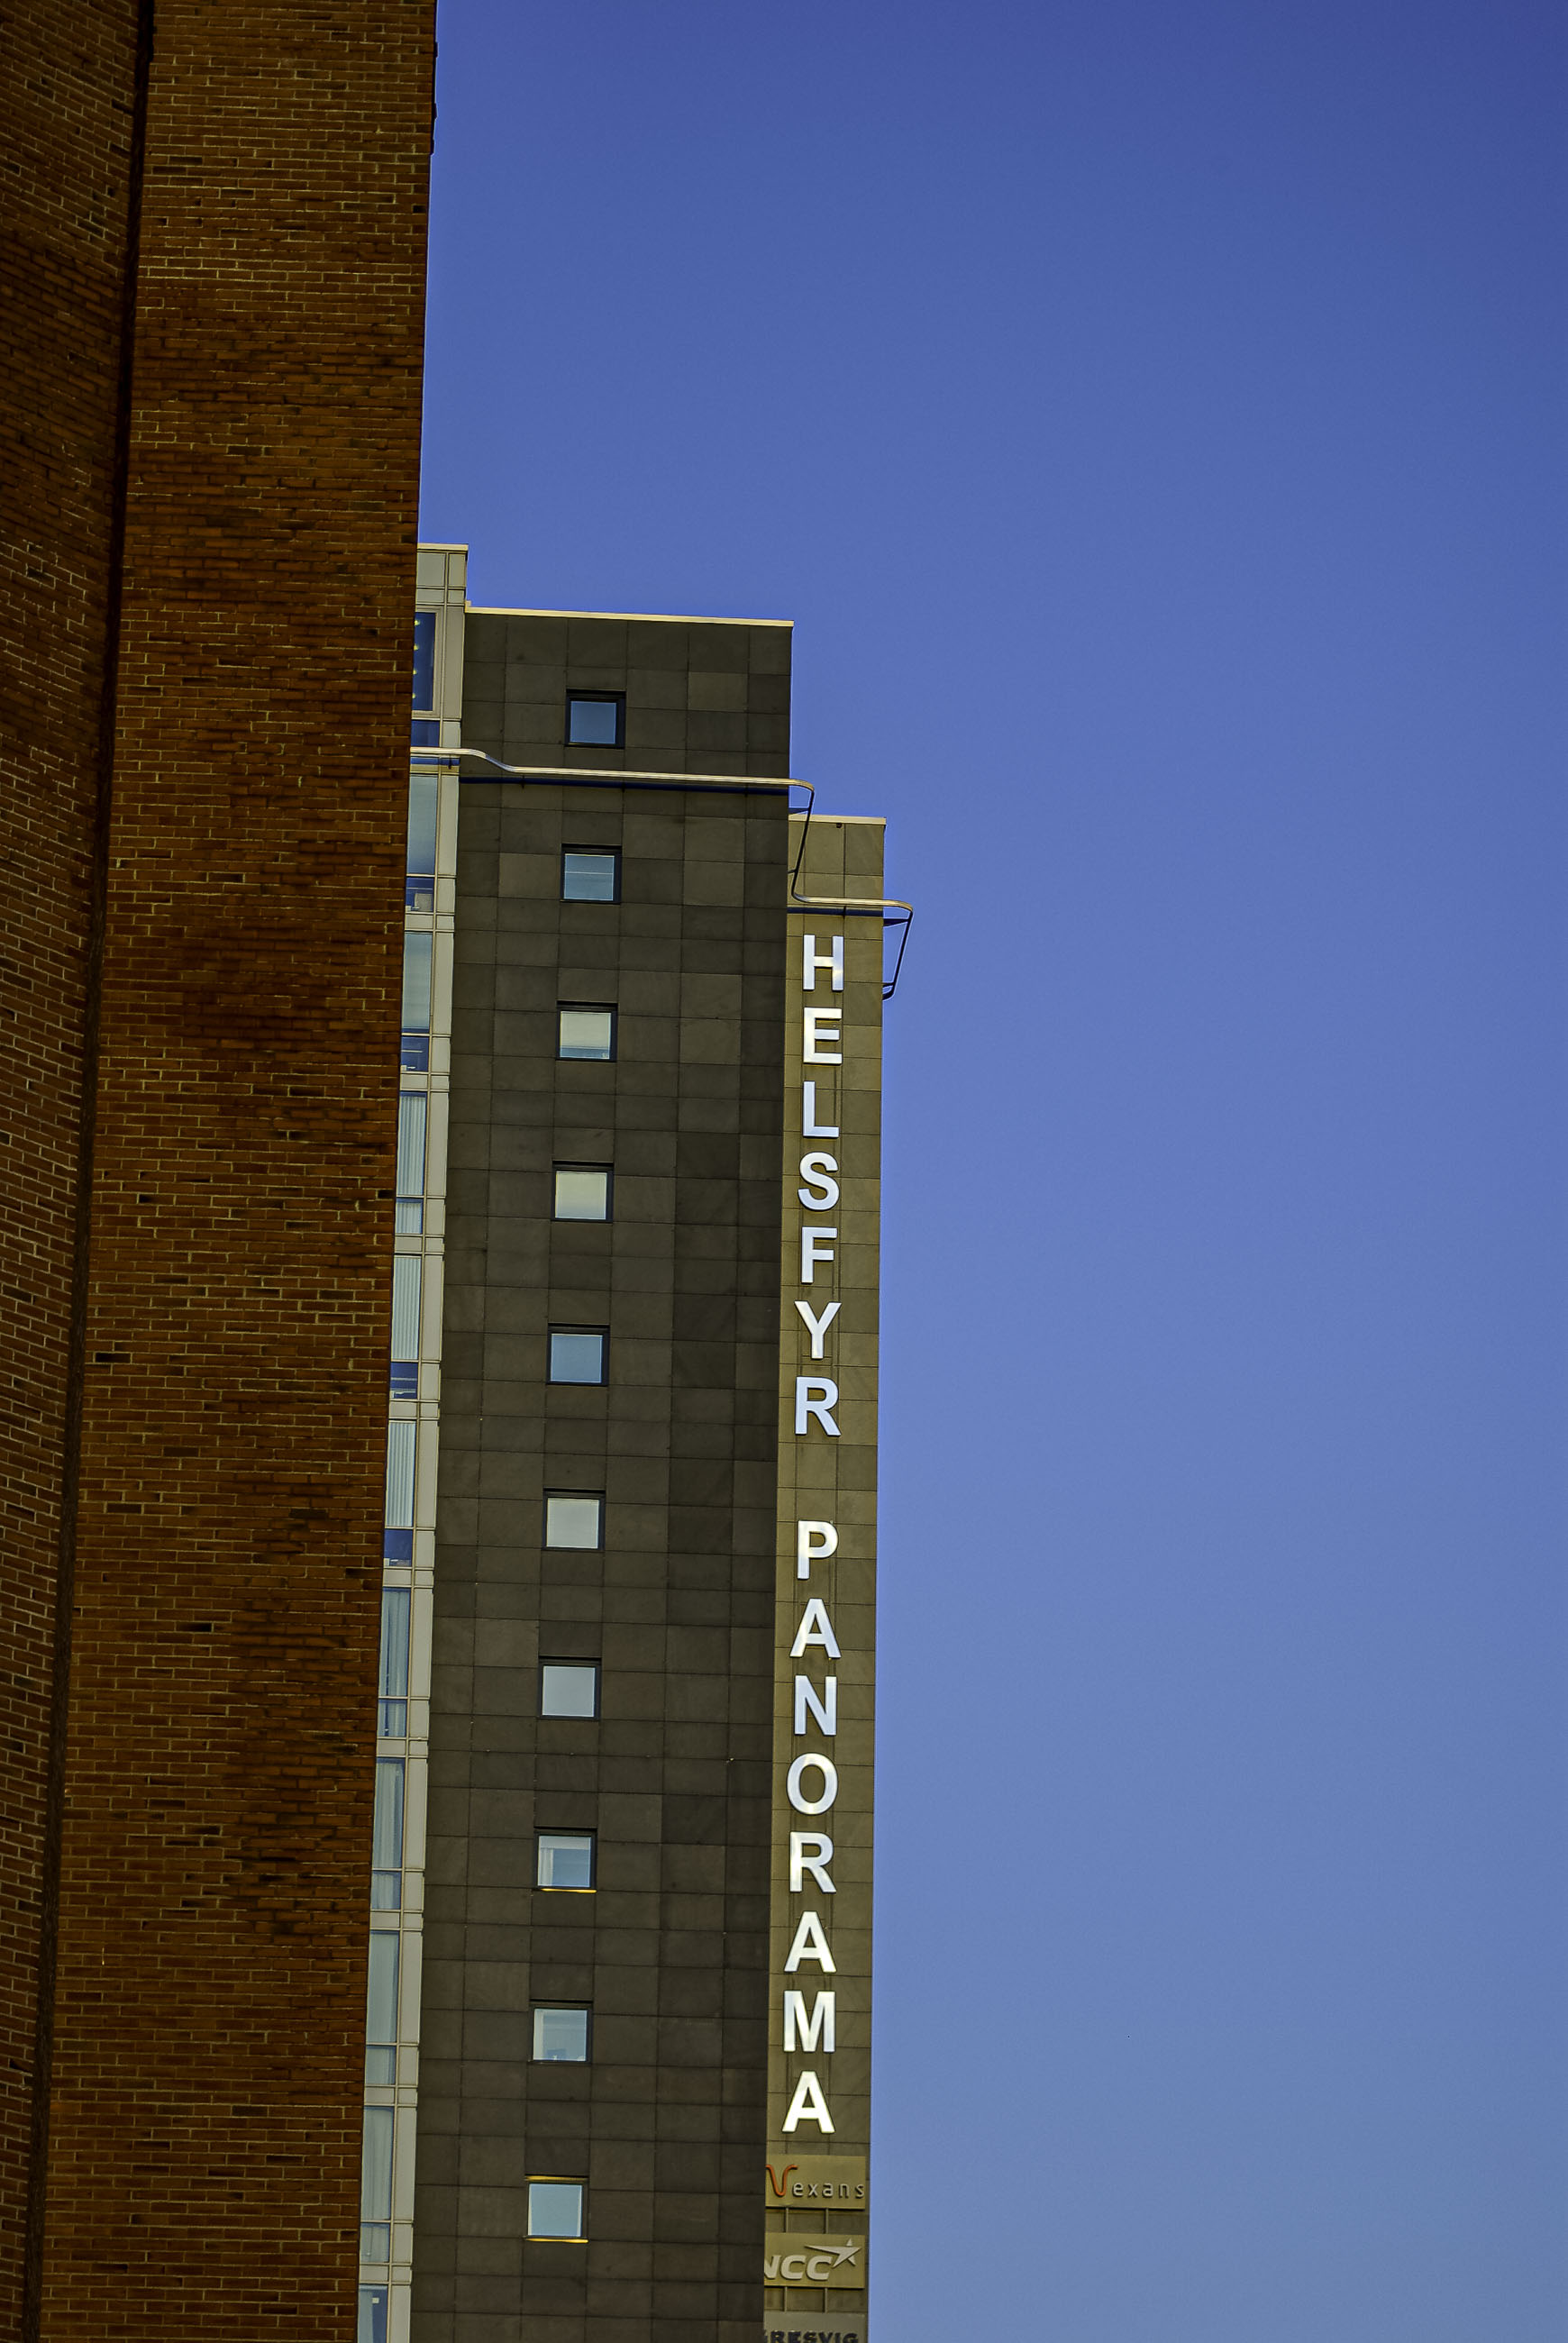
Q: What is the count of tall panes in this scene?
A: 11